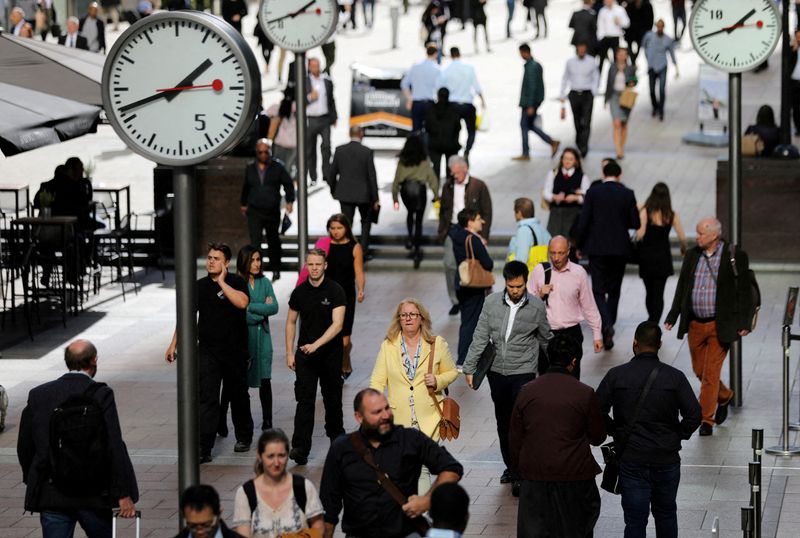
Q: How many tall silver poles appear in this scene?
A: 3